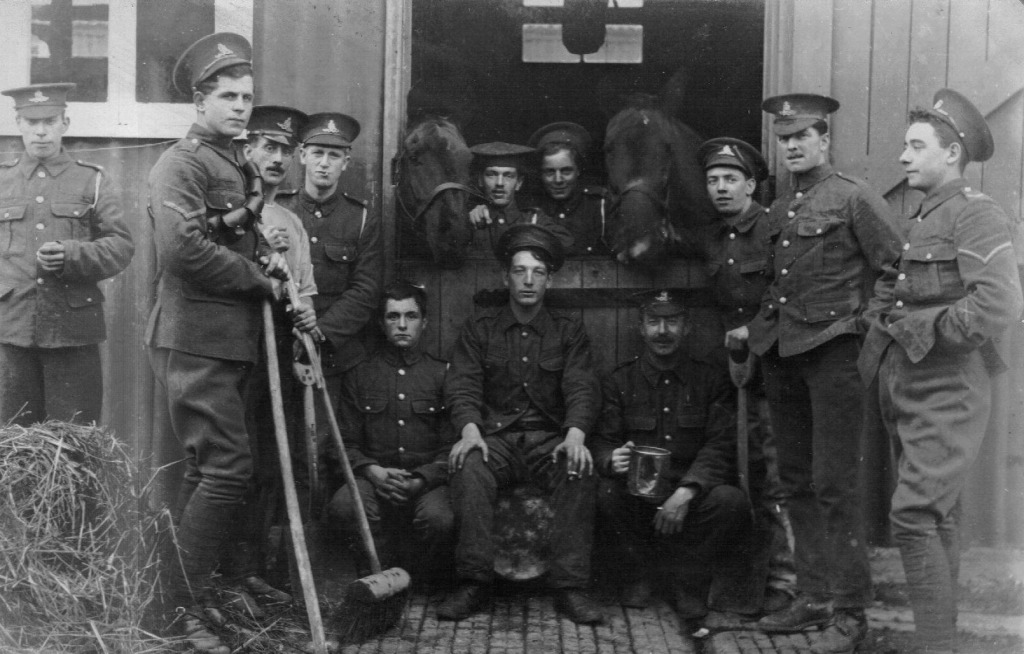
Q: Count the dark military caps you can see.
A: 11